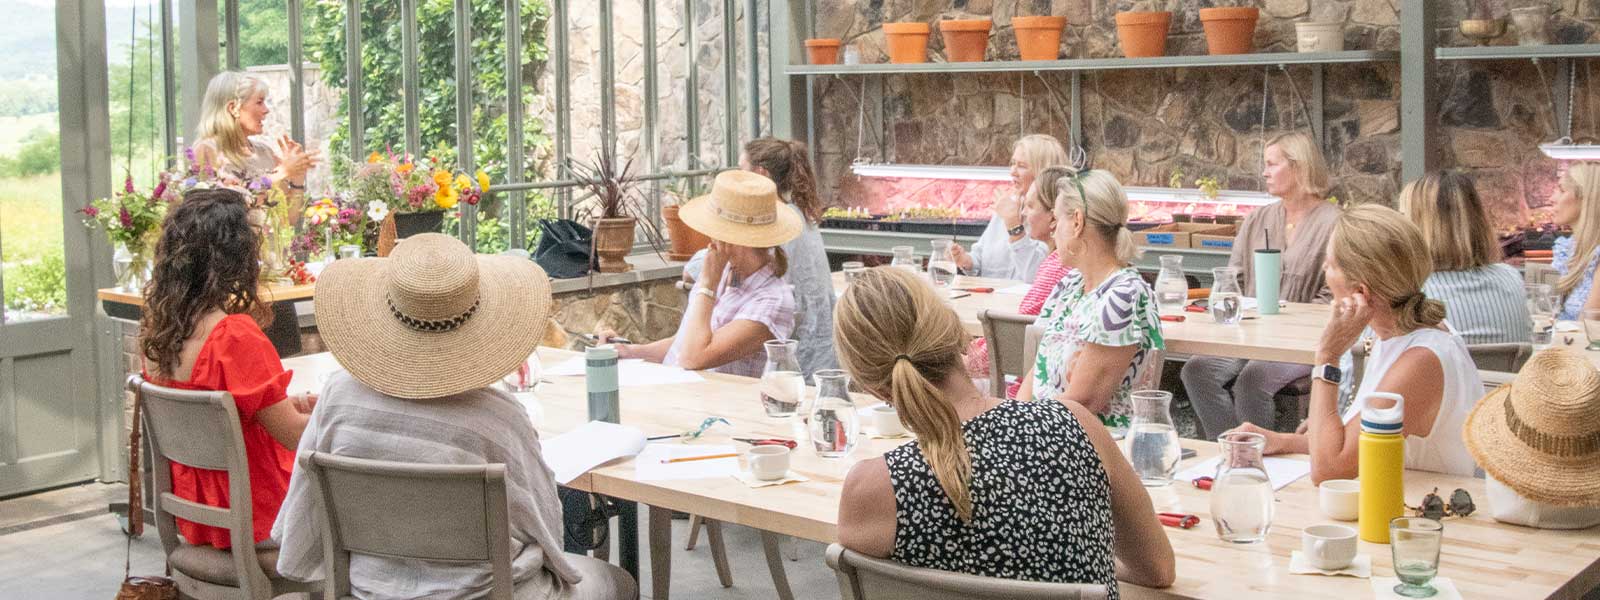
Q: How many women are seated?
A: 12